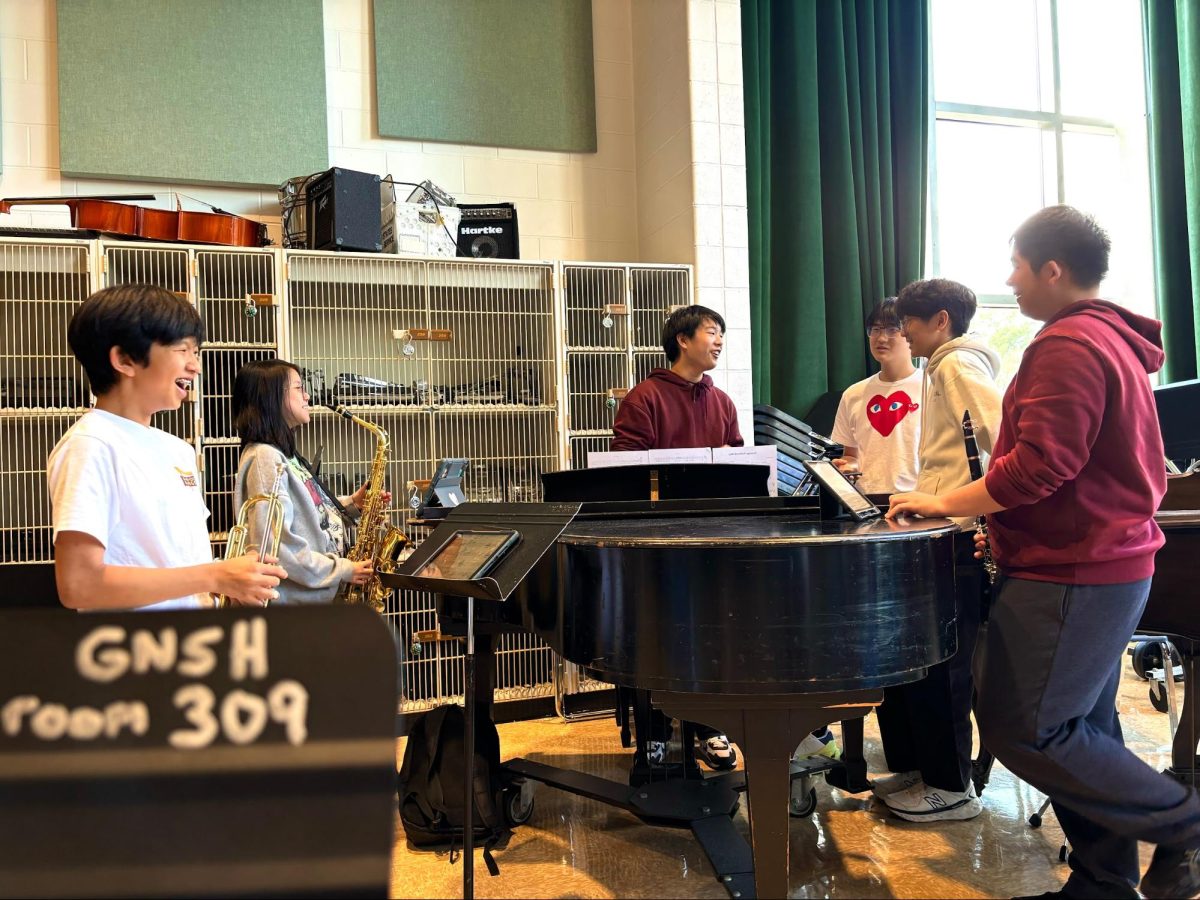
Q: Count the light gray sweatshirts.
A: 1